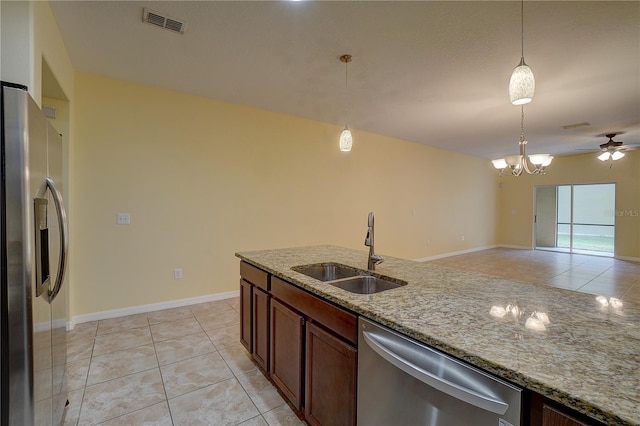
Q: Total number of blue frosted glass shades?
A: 0